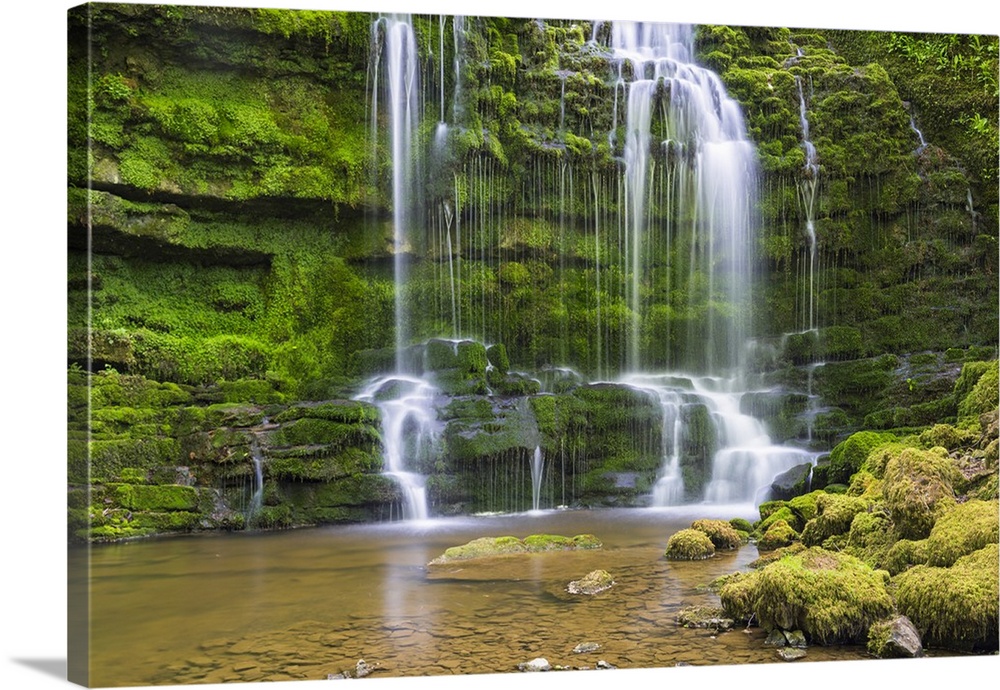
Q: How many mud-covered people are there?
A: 0